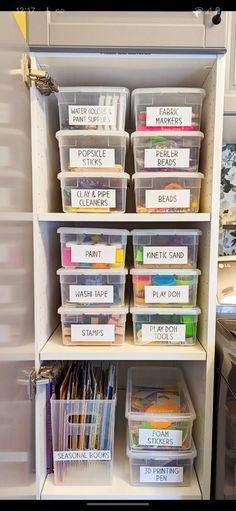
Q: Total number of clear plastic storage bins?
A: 15